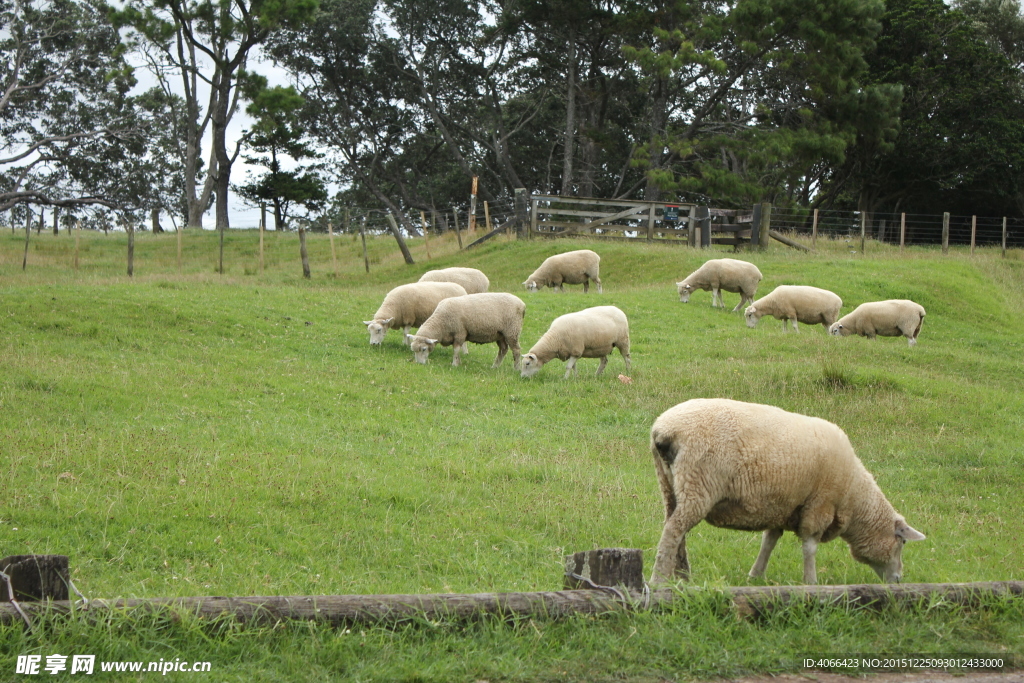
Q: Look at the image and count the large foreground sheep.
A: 1